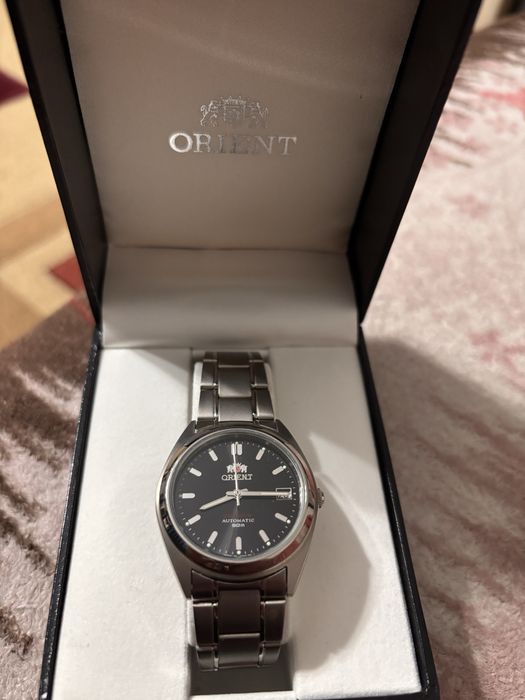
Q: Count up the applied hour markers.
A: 11